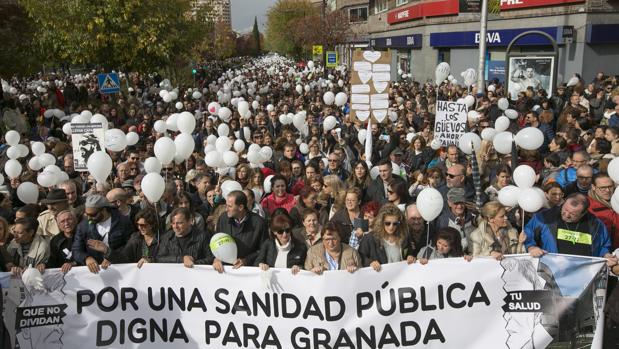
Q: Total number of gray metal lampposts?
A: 1